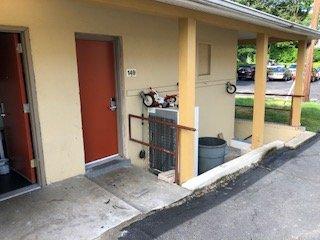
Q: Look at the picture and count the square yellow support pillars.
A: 3